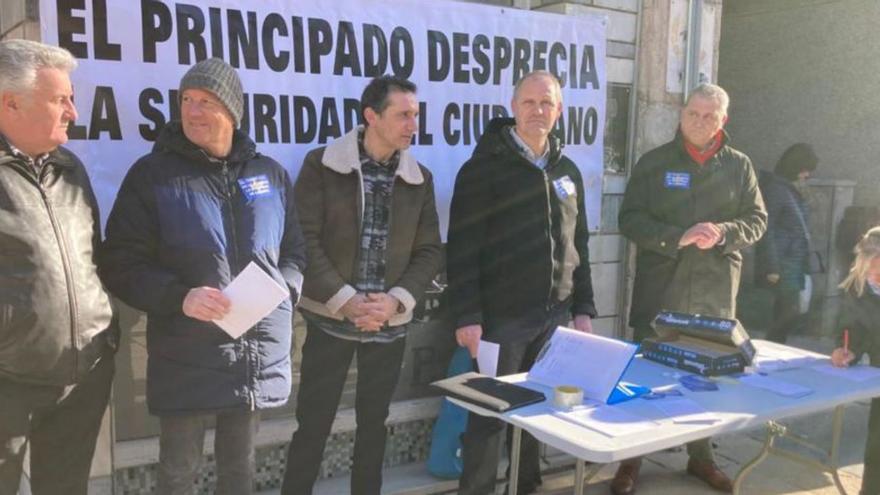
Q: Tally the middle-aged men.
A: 5